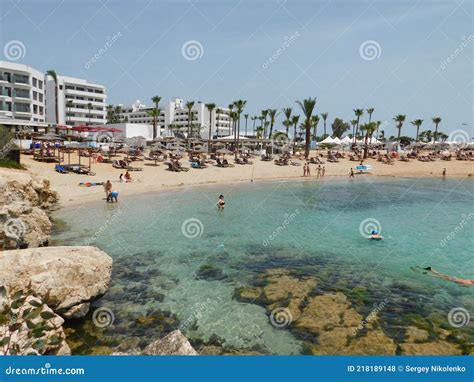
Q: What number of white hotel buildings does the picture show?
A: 3